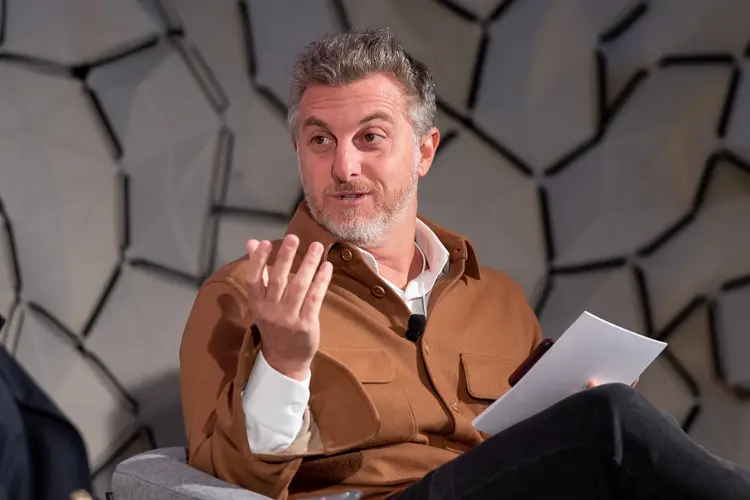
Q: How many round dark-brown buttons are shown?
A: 2